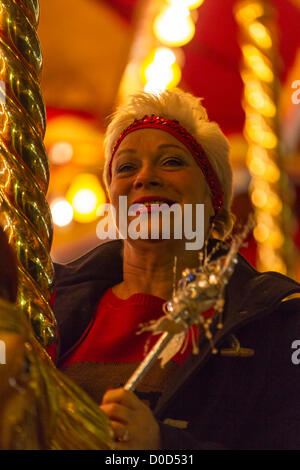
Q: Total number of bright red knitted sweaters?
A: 1